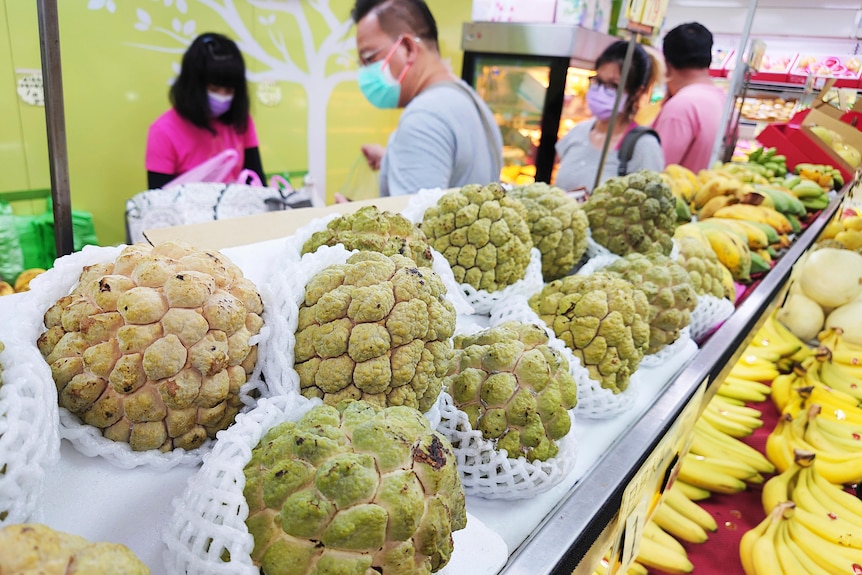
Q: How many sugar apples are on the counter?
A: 12